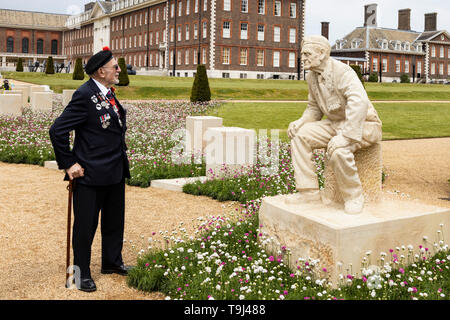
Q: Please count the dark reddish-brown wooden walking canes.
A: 1